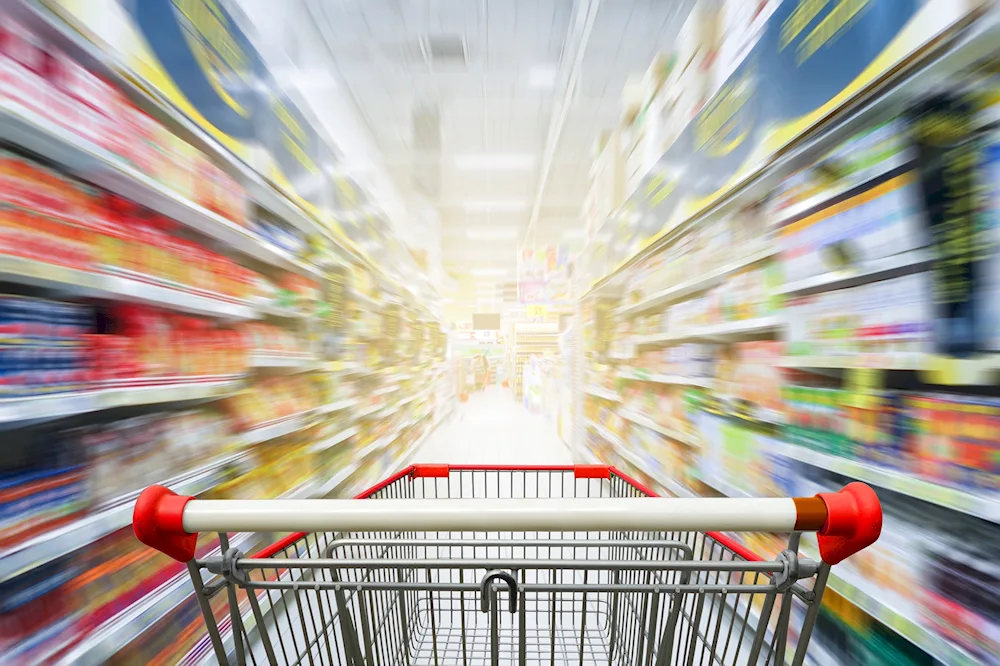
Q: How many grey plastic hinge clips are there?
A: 2